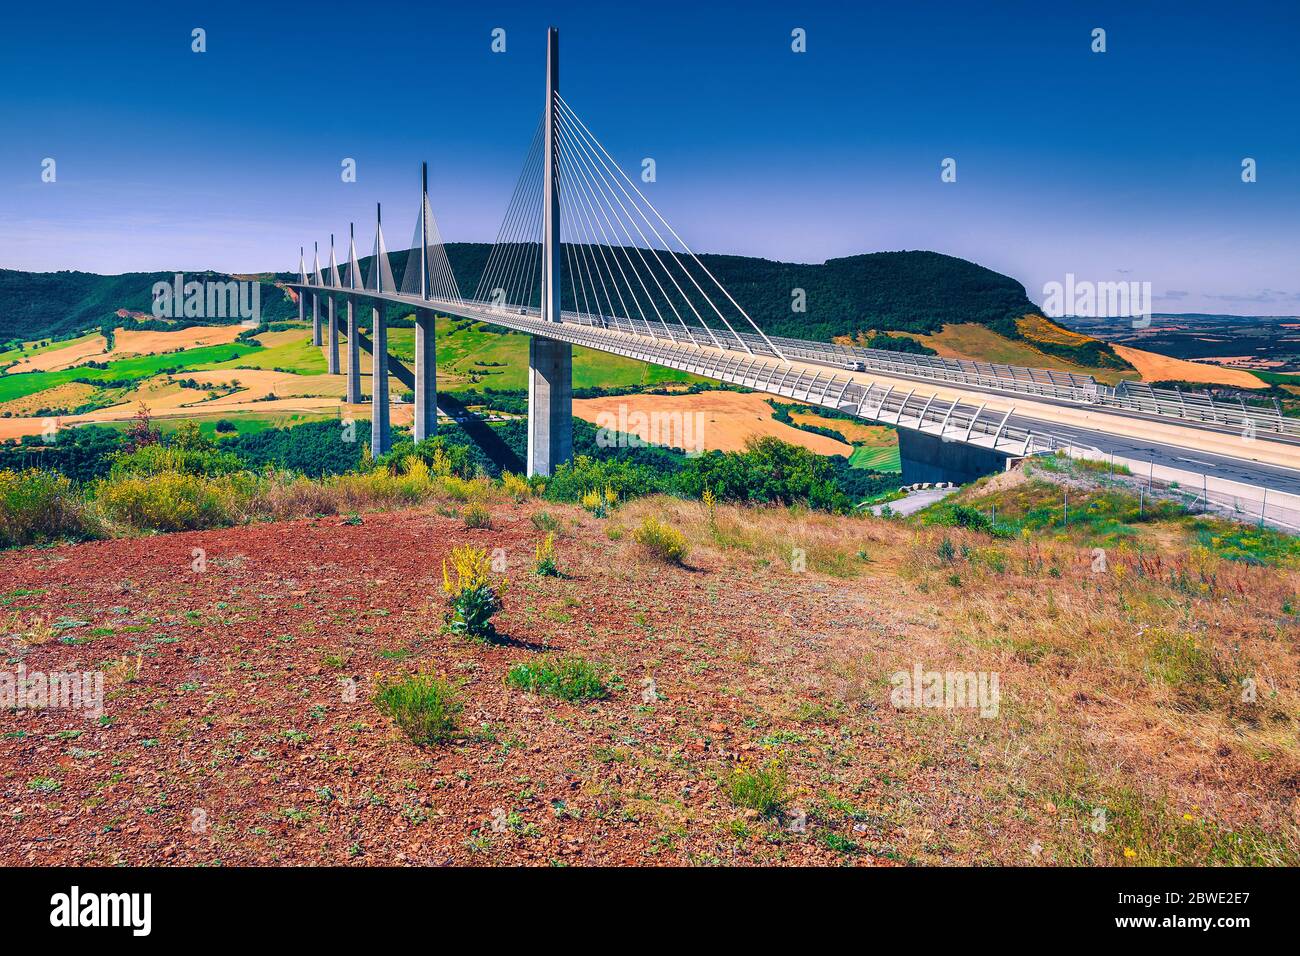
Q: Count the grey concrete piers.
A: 7